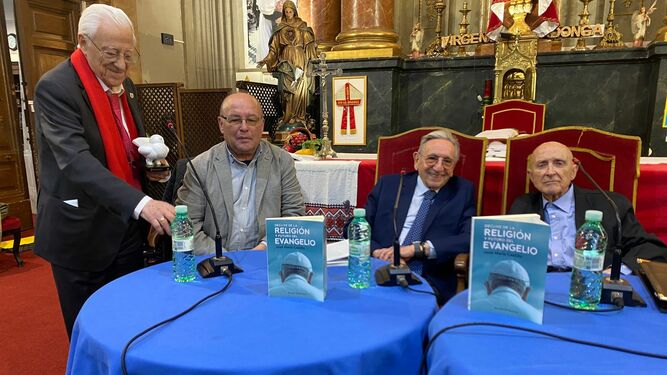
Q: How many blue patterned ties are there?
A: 1